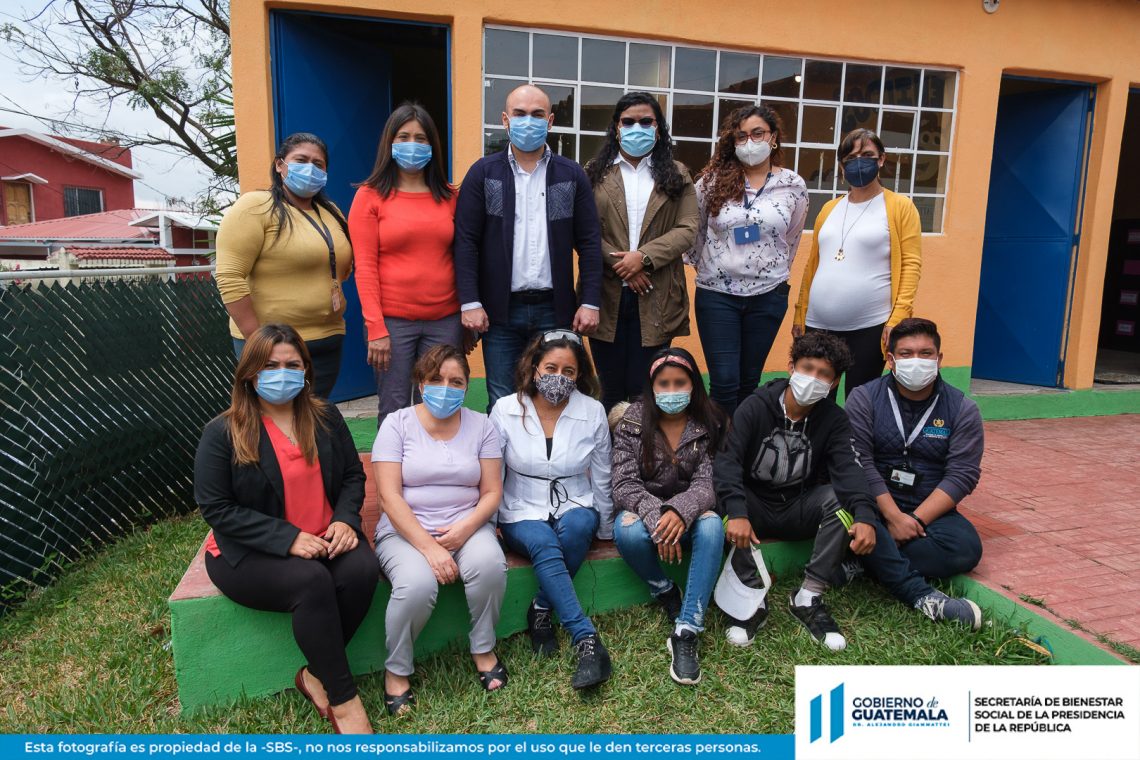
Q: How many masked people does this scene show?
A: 12